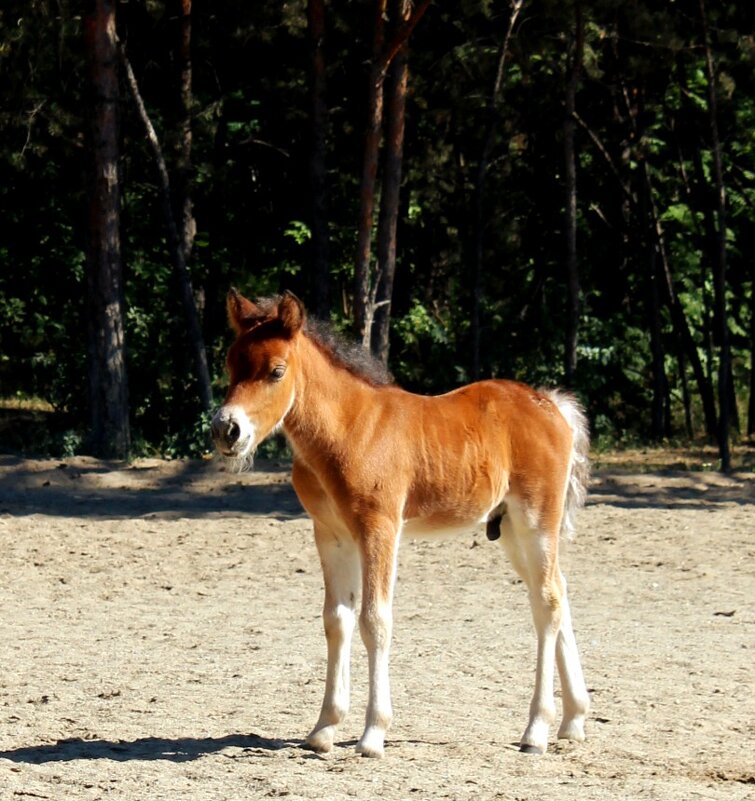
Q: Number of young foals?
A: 1